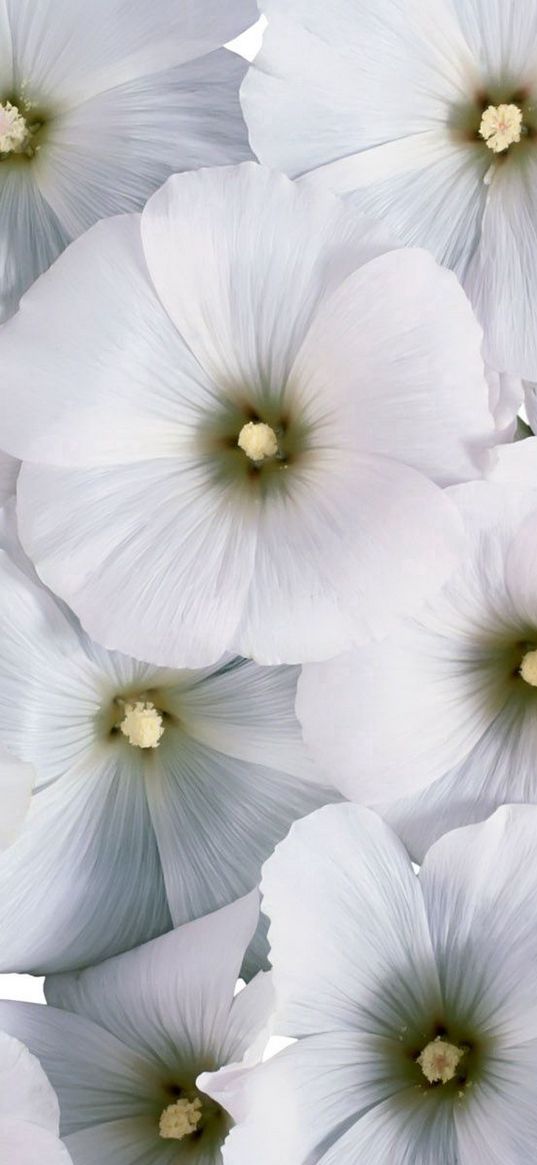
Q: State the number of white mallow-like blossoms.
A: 7